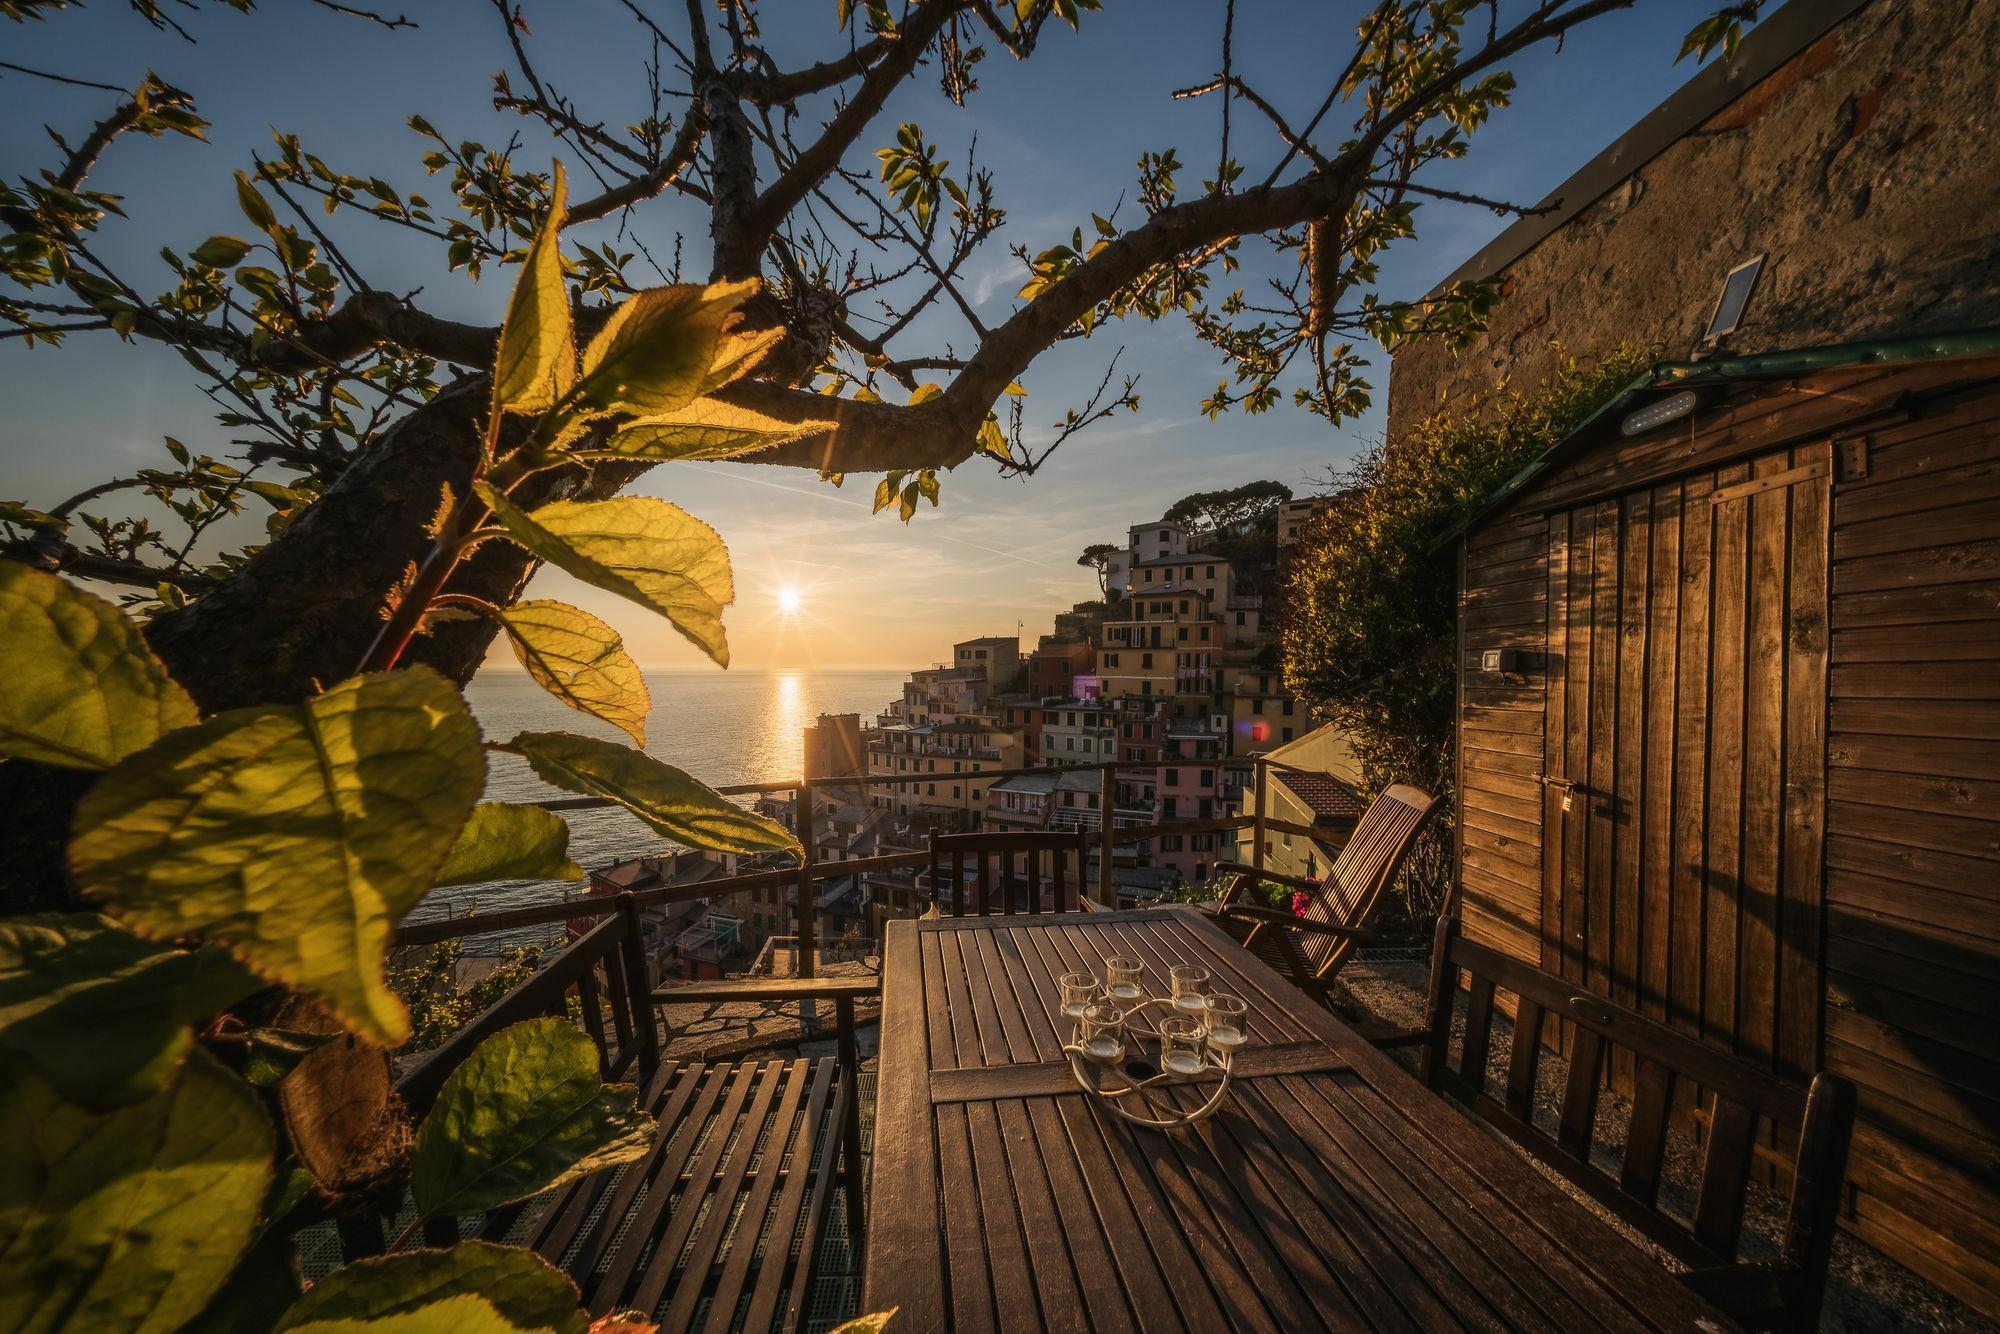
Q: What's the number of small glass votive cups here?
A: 6